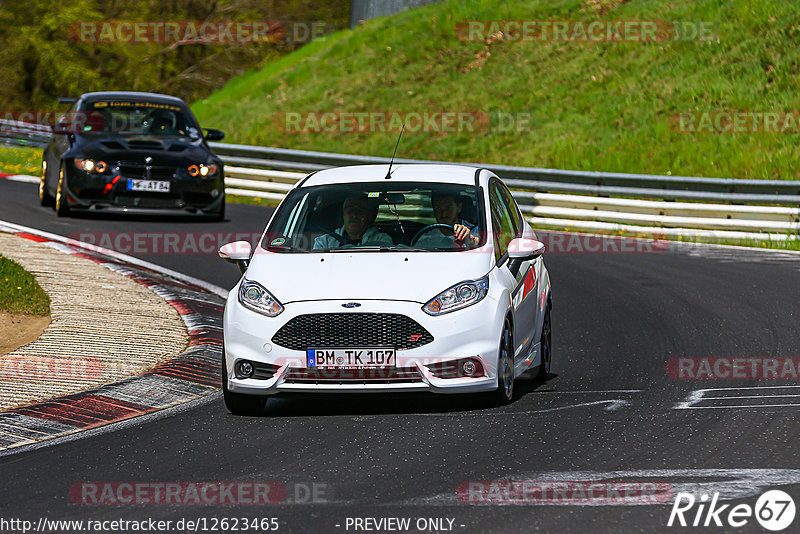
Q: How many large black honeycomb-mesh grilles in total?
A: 1